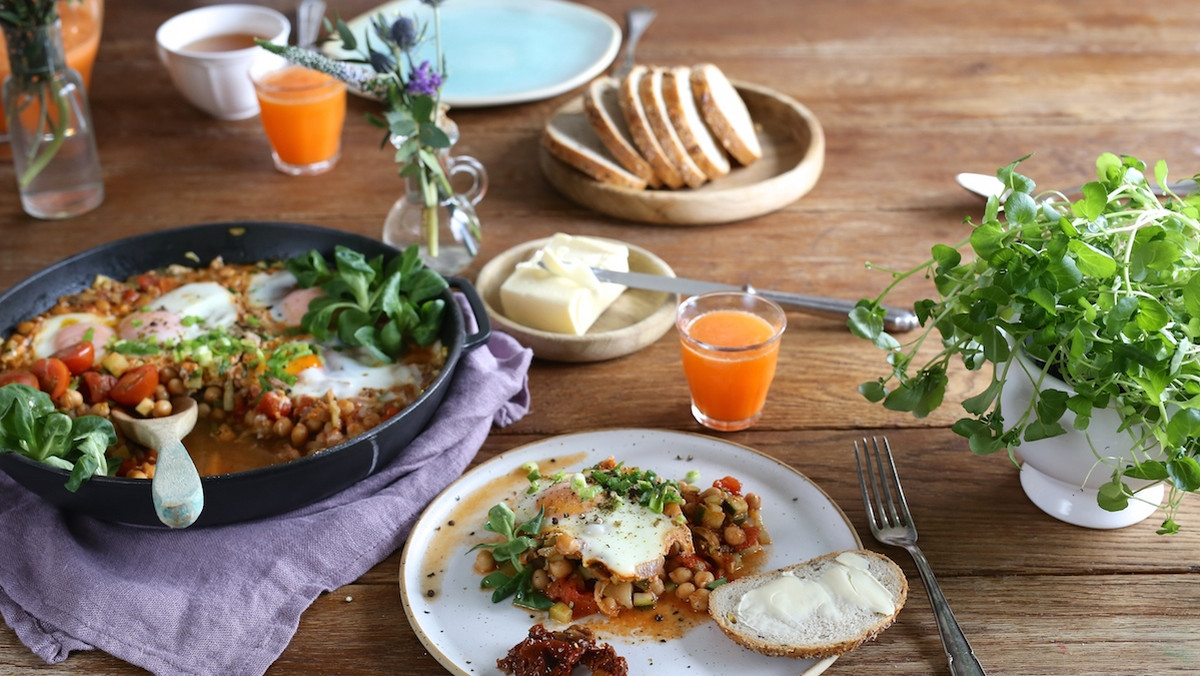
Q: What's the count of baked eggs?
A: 5